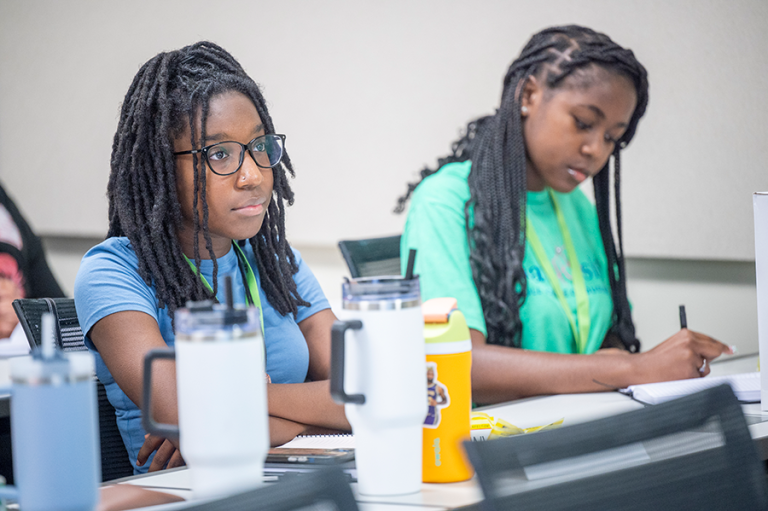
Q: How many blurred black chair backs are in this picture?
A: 2